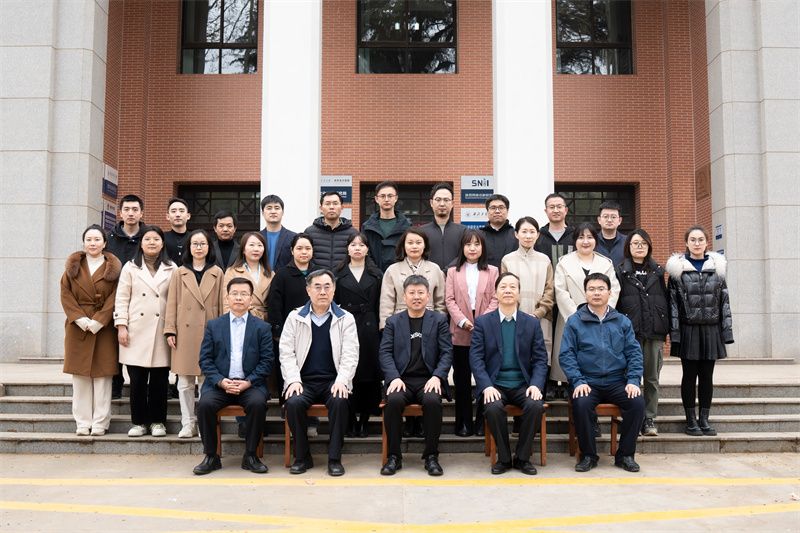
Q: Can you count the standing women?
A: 12